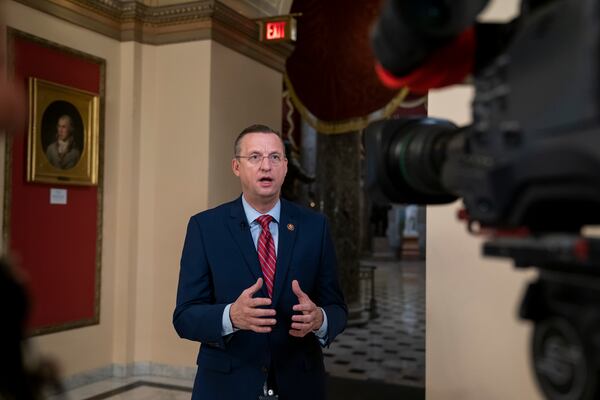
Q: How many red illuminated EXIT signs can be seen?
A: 1